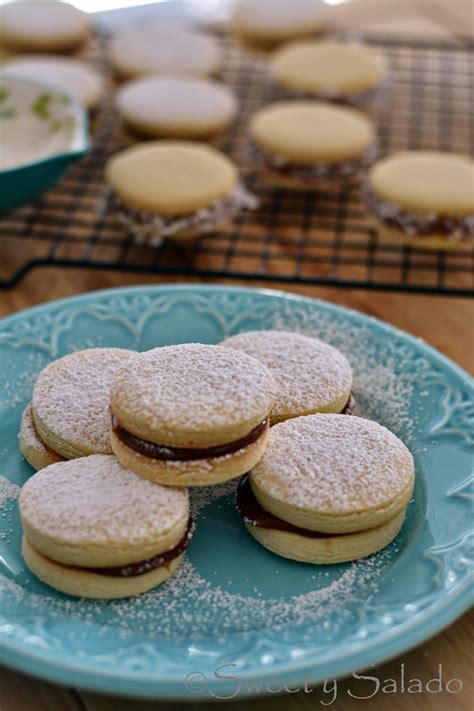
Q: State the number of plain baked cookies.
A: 4